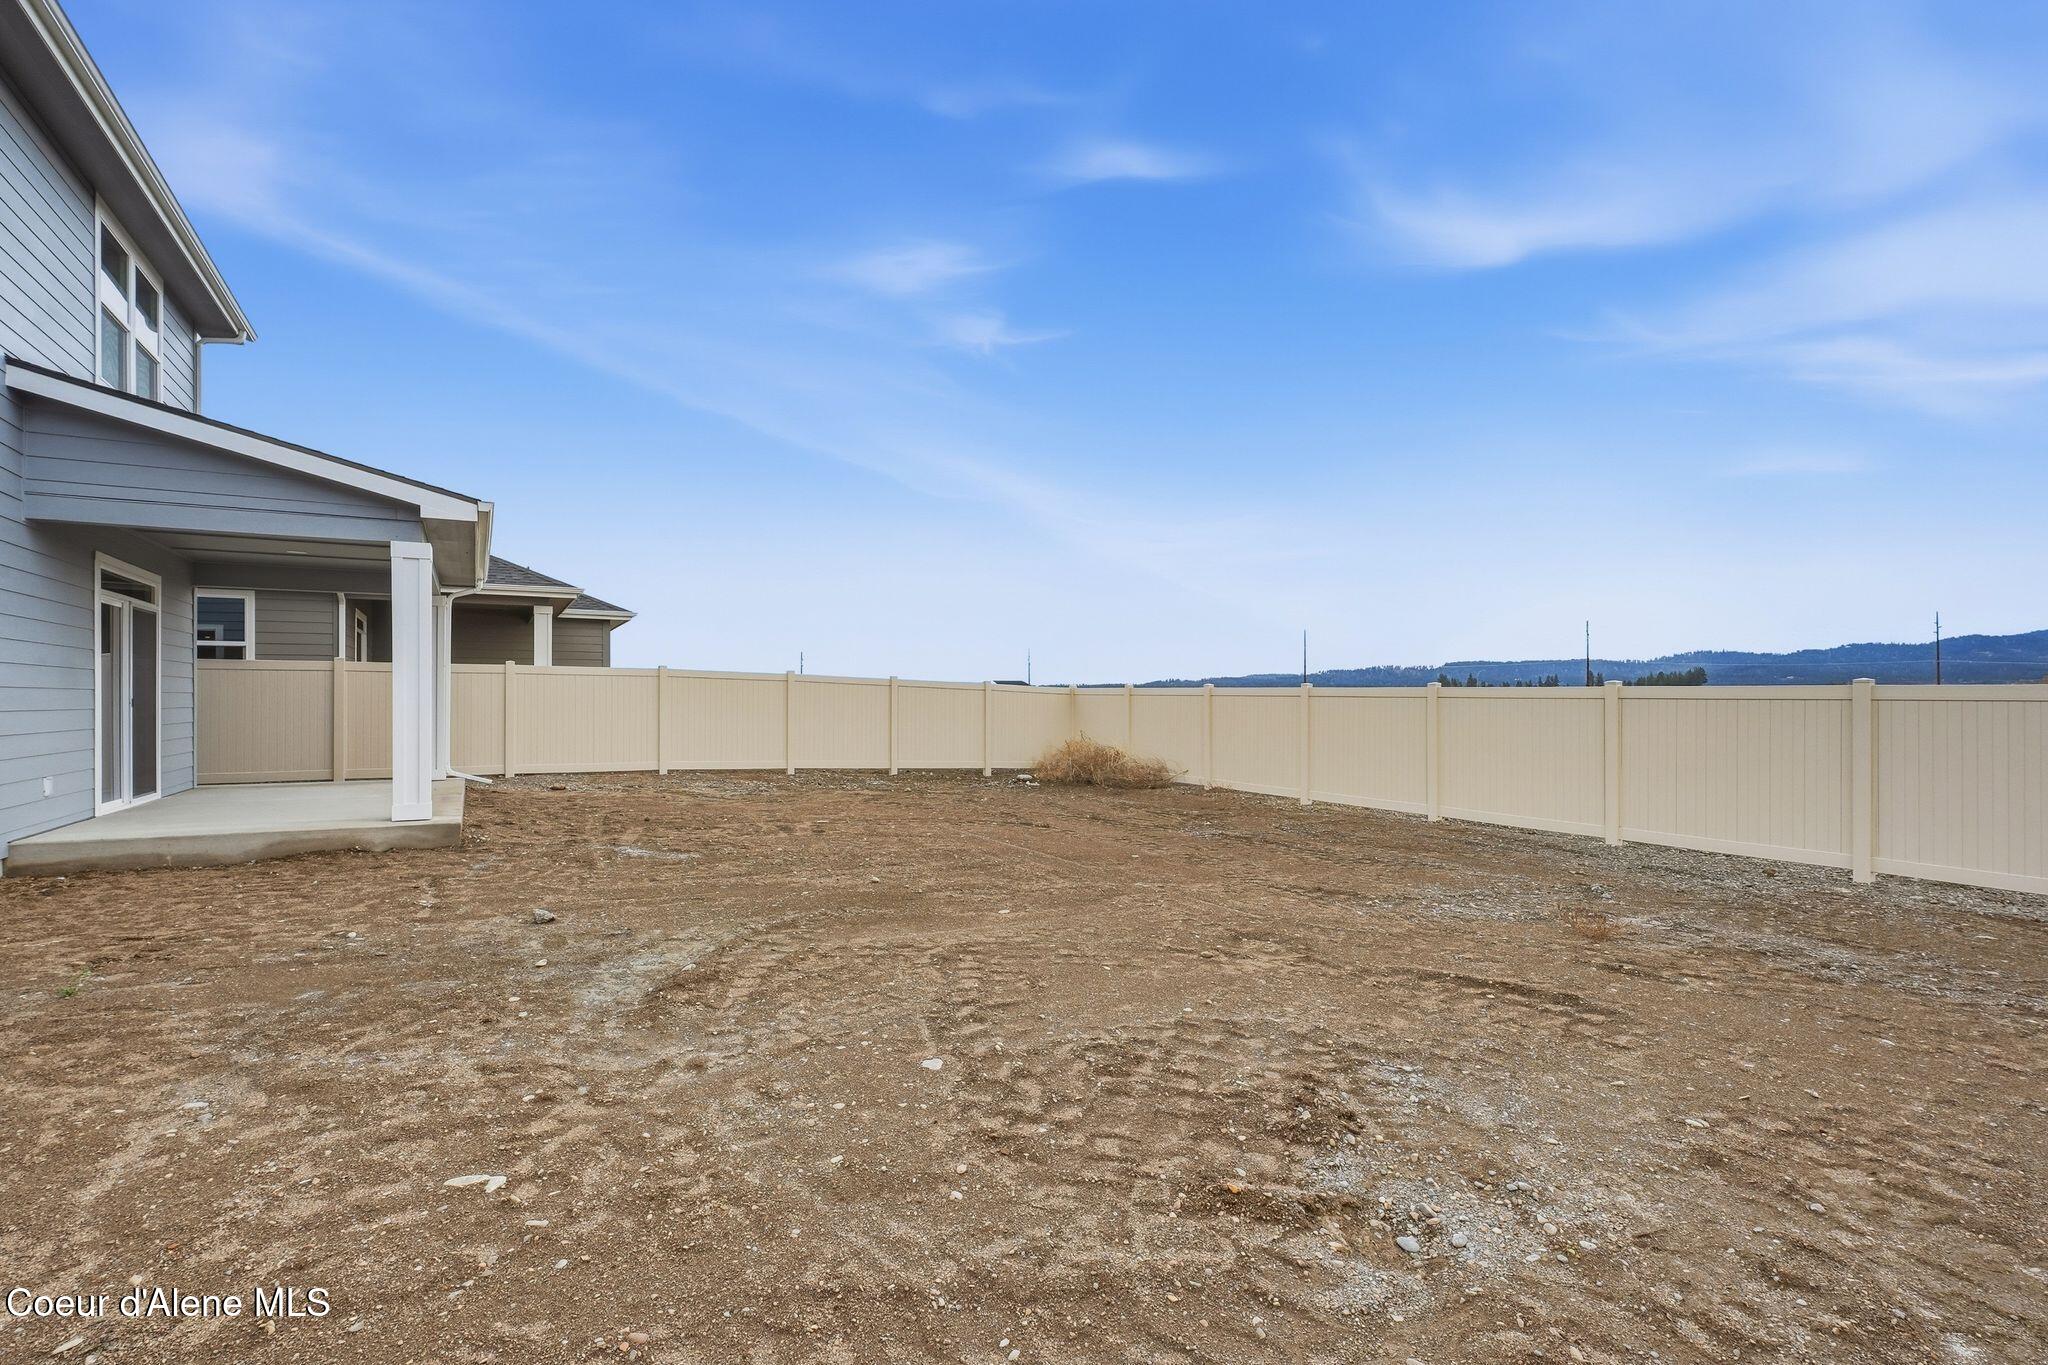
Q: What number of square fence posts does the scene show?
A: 13